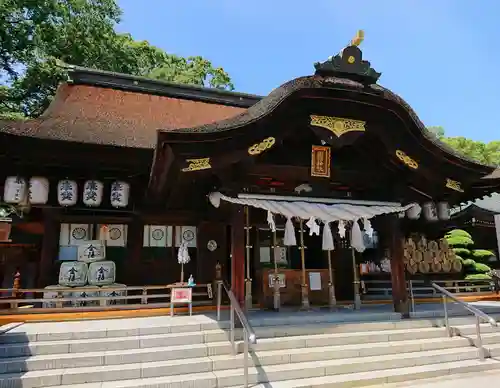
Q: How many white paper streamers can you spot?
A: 4